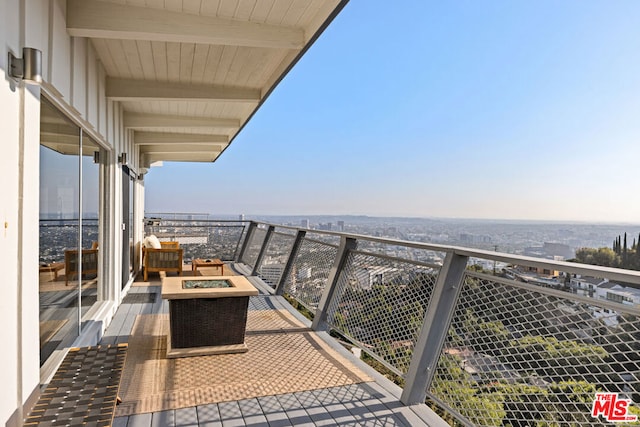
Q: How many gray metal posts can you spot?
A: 5